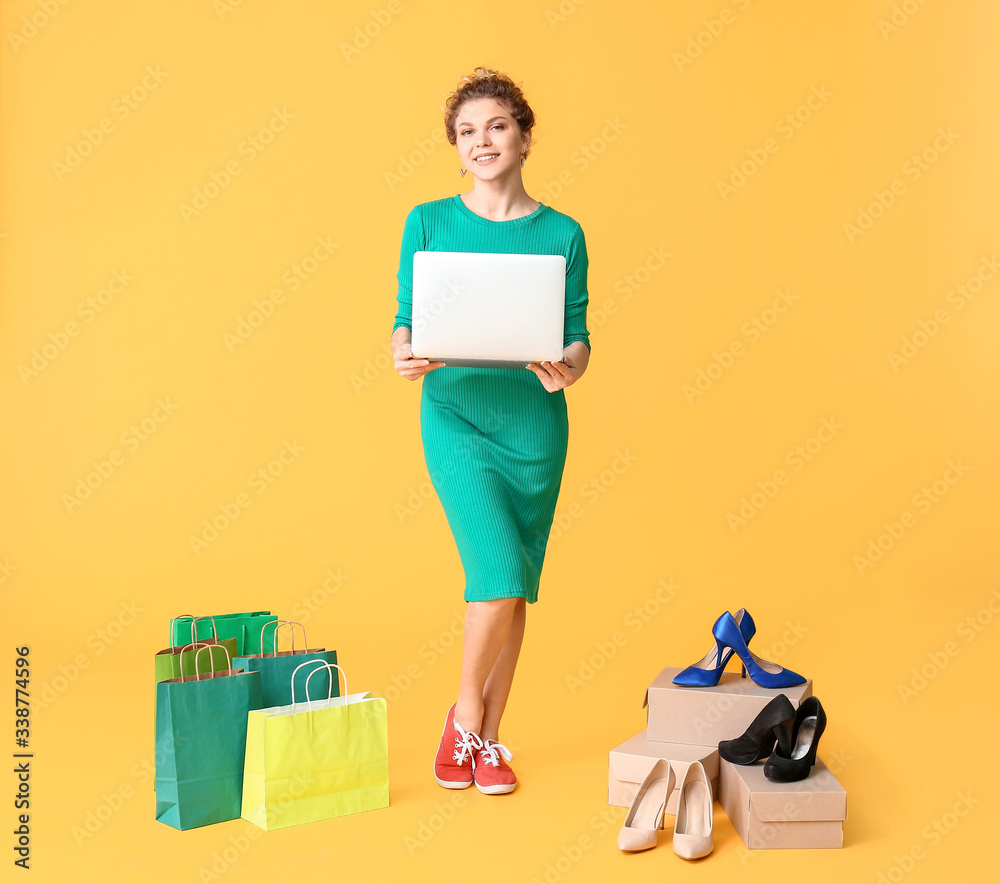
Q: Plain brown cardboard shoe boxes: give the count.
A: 3